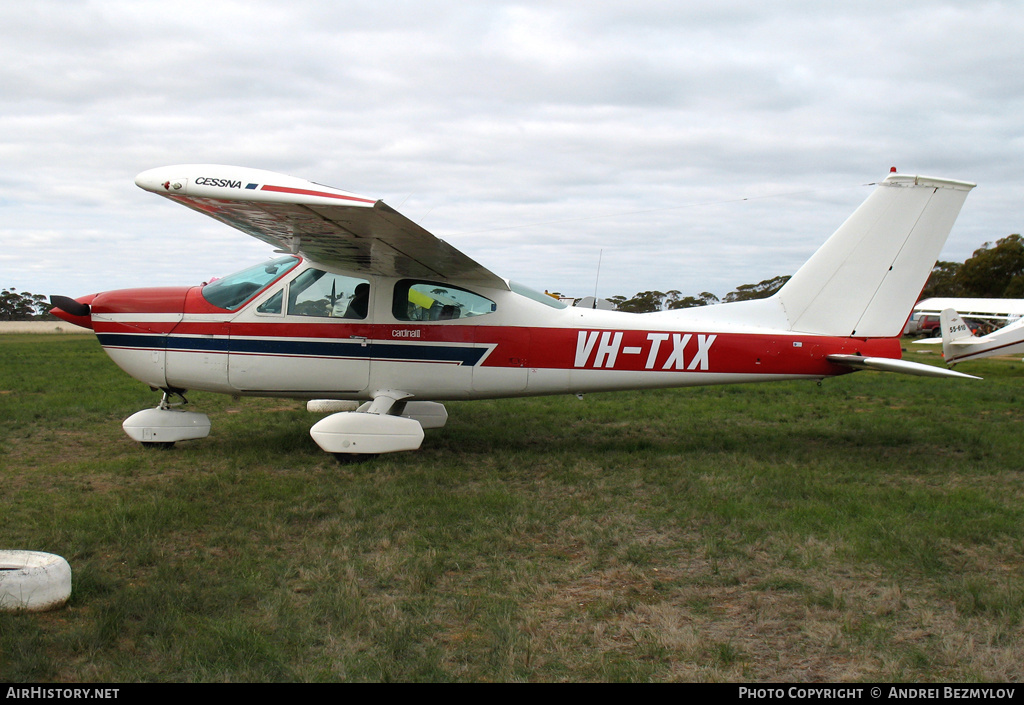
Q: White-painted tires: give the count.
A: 2